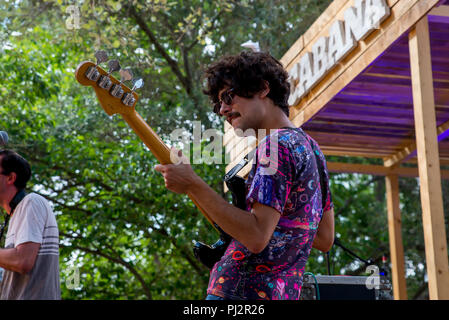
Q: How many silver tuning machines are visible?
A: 4